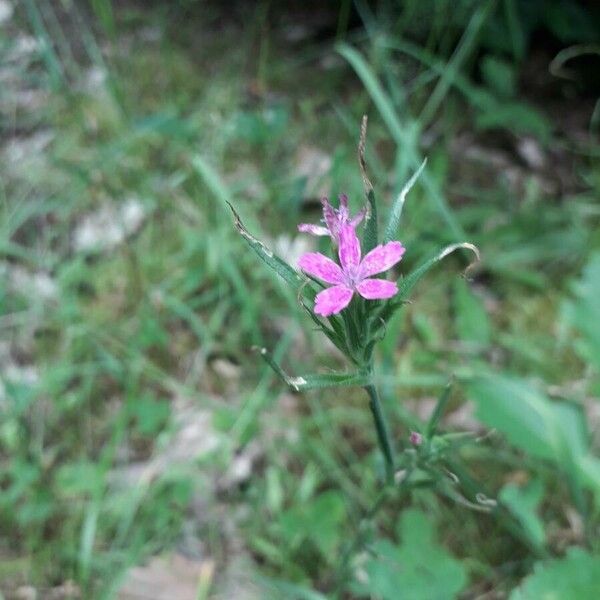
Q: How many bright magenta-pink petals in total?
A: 5